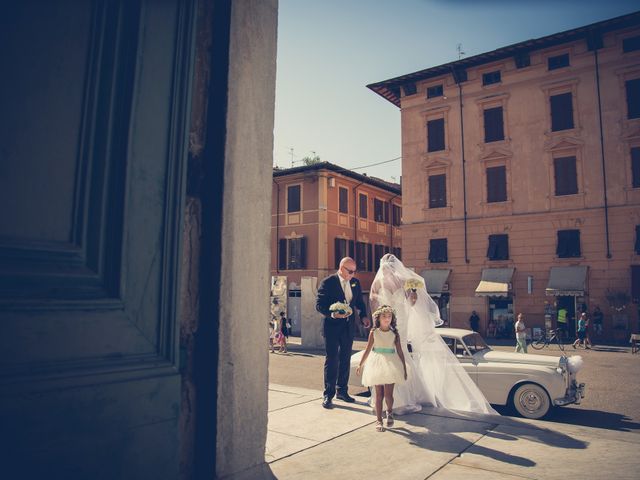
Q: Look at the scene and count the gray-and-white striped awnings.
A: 3